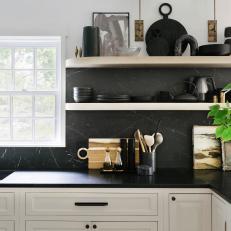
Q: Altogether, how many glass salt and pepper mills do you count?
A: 2